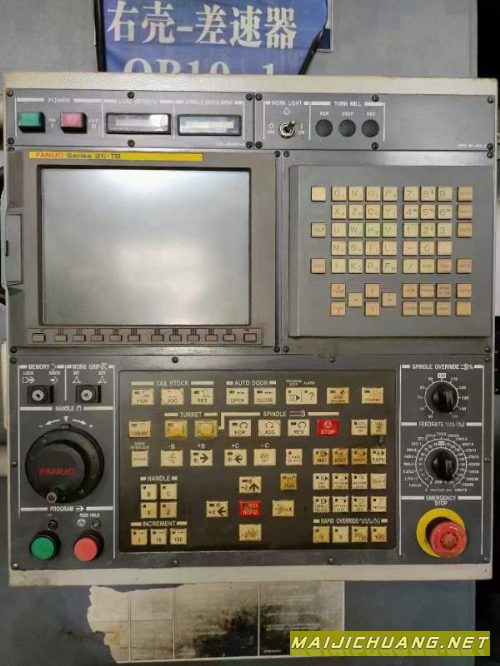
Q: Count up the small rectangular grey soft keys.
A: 12